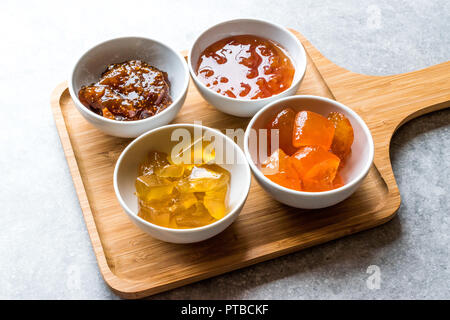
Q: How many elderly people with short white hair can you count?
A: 0